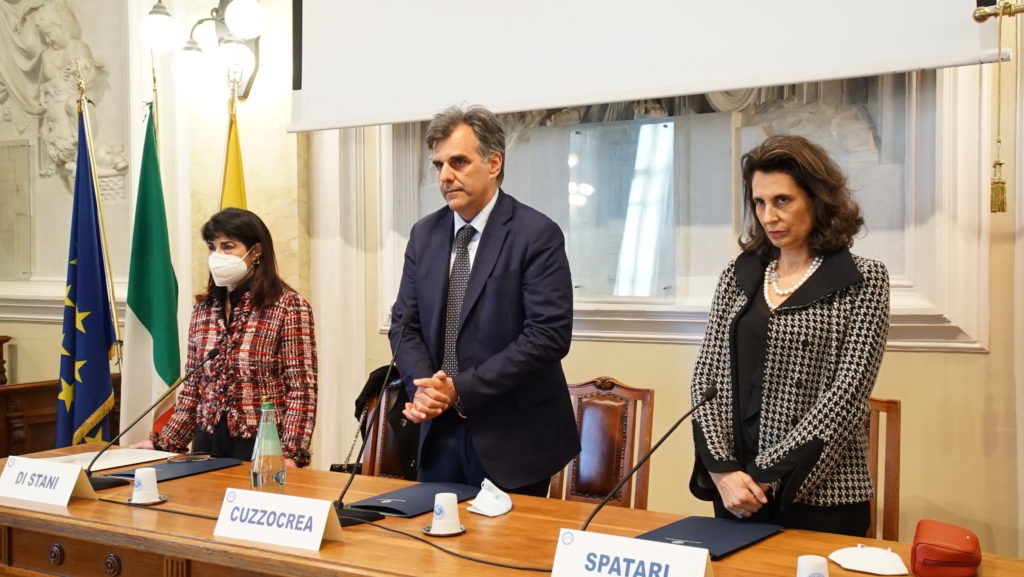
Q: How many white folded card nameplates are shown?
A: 3